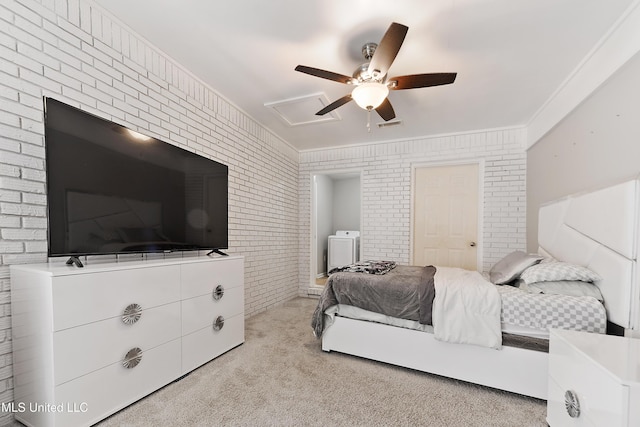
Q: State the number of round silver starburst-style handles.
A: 5